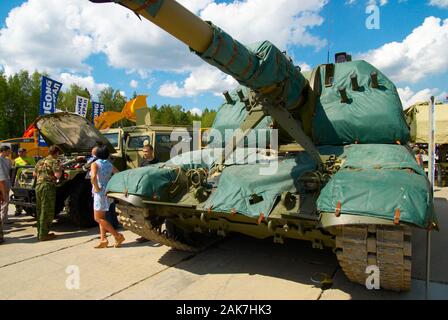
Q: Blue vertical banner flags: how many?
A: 2